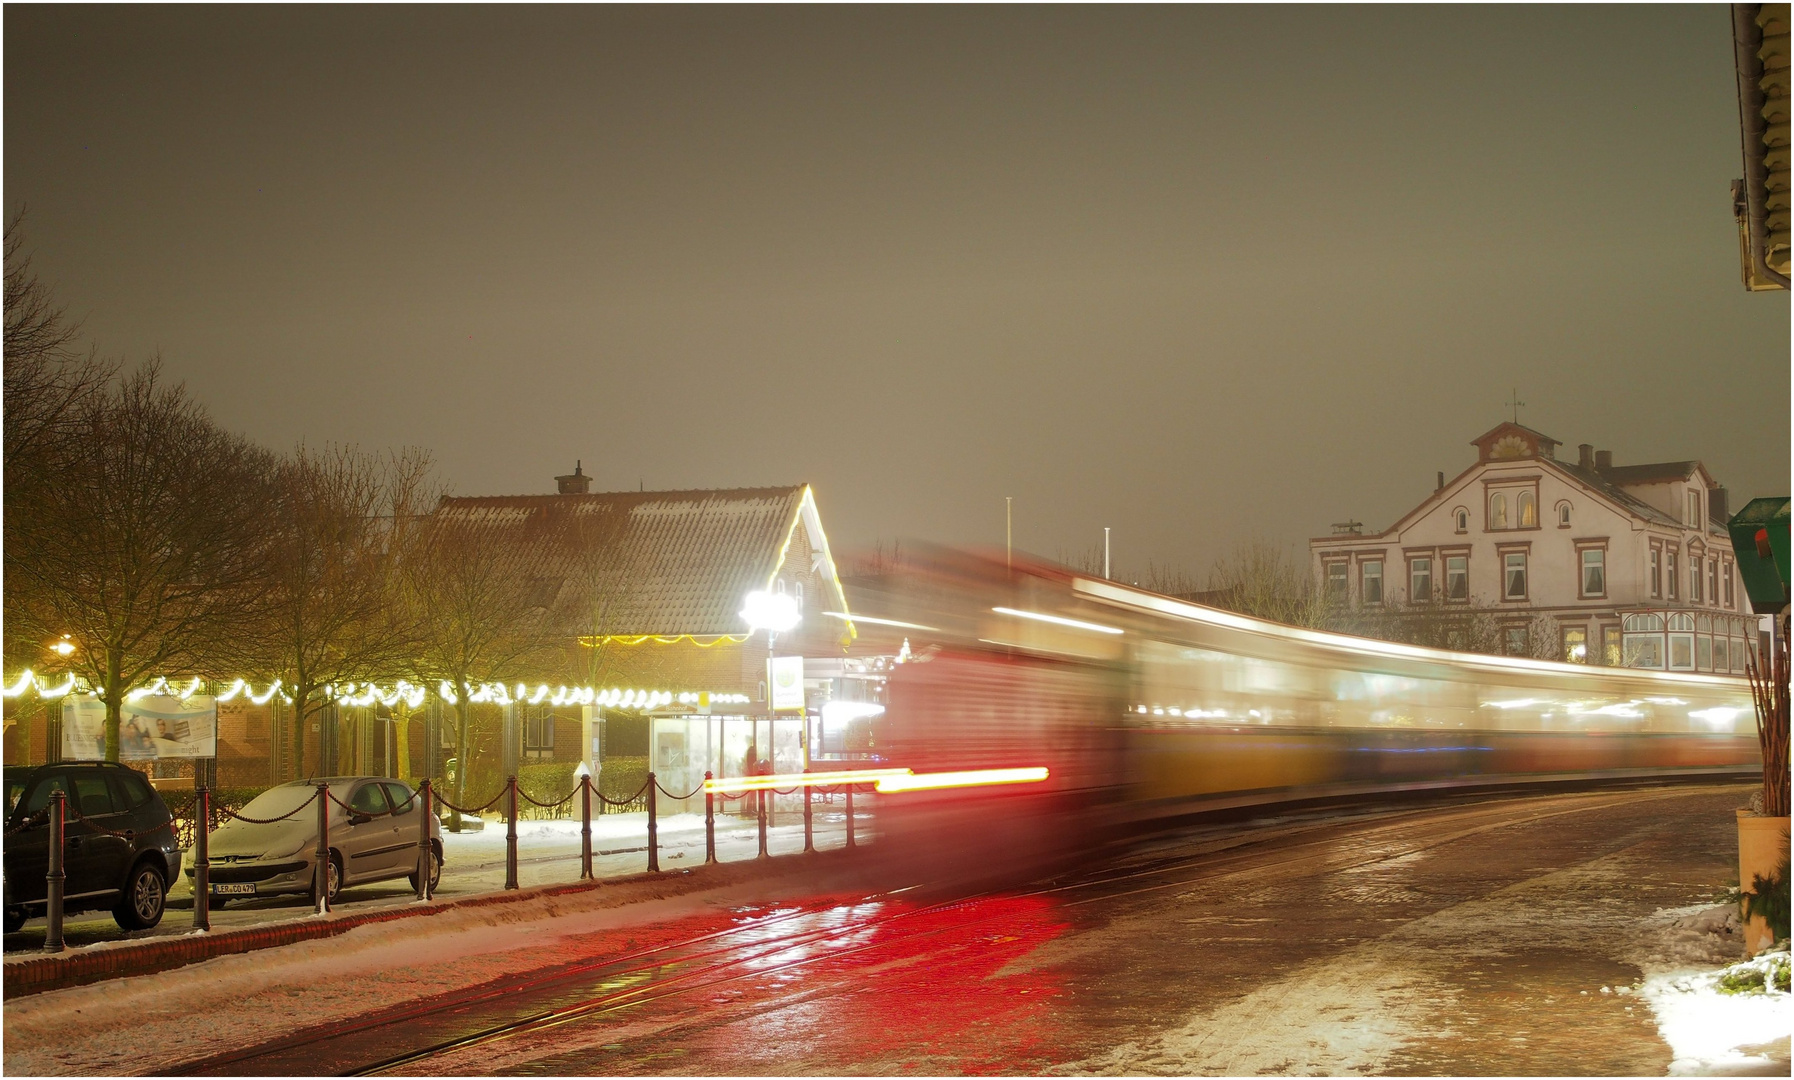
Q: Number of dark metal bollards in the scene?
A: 11